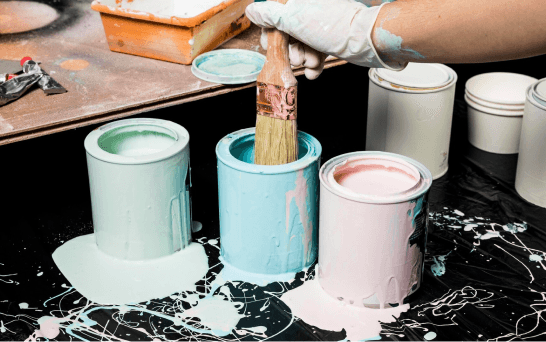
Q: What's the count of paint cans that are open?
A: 3